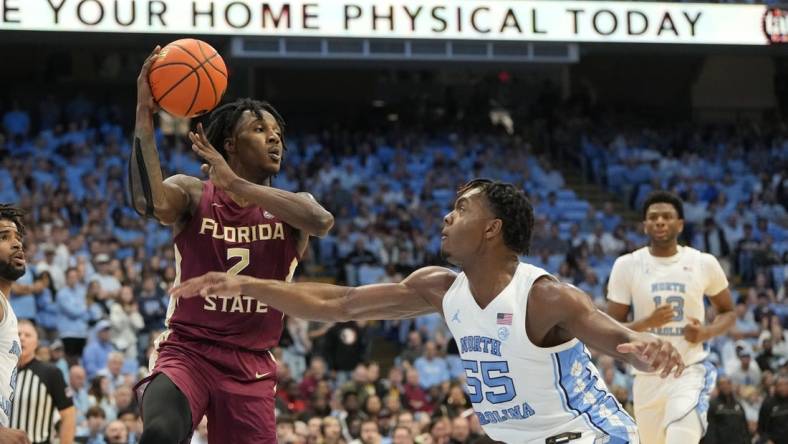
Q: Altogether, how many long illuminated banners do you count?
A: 1